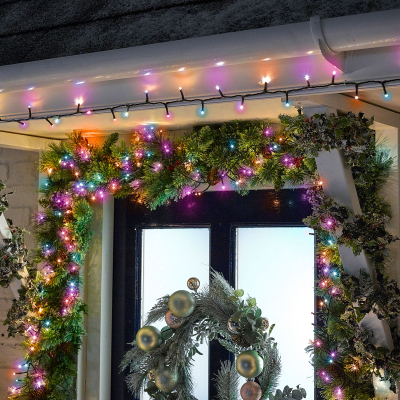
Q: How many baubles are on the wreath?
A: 10